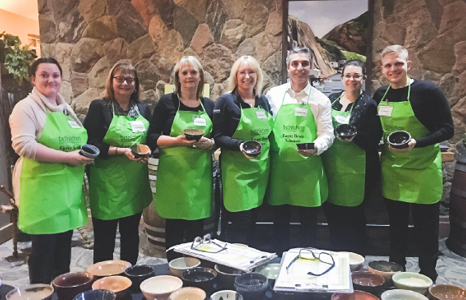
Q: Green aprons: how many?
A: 7